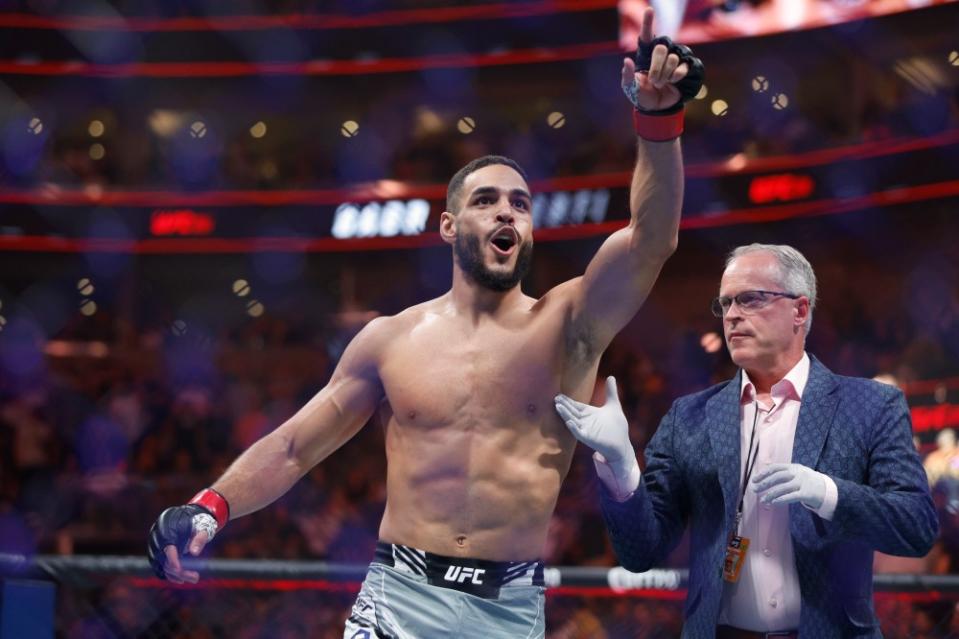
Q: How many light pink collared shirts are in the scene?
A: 1